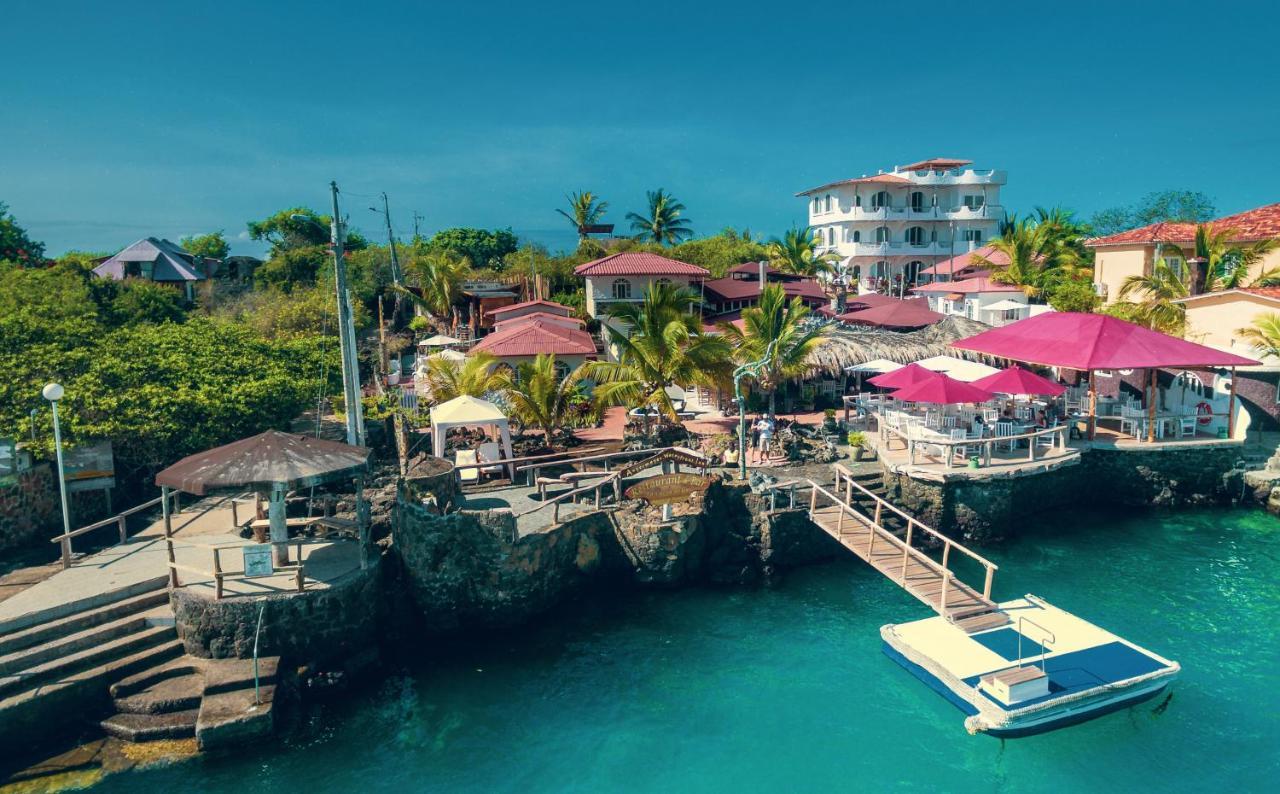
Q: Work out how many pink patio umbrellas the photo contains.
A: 3